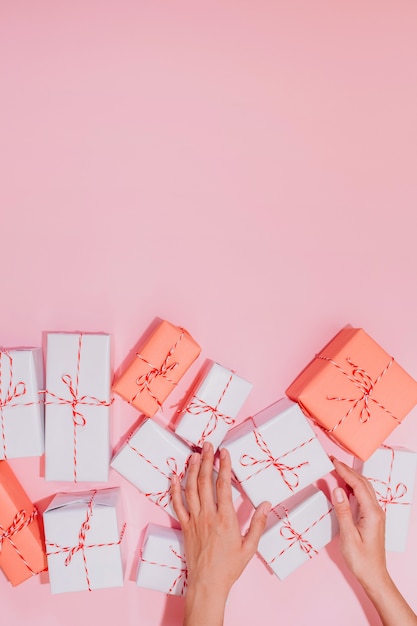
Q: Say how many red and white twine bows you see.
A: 12